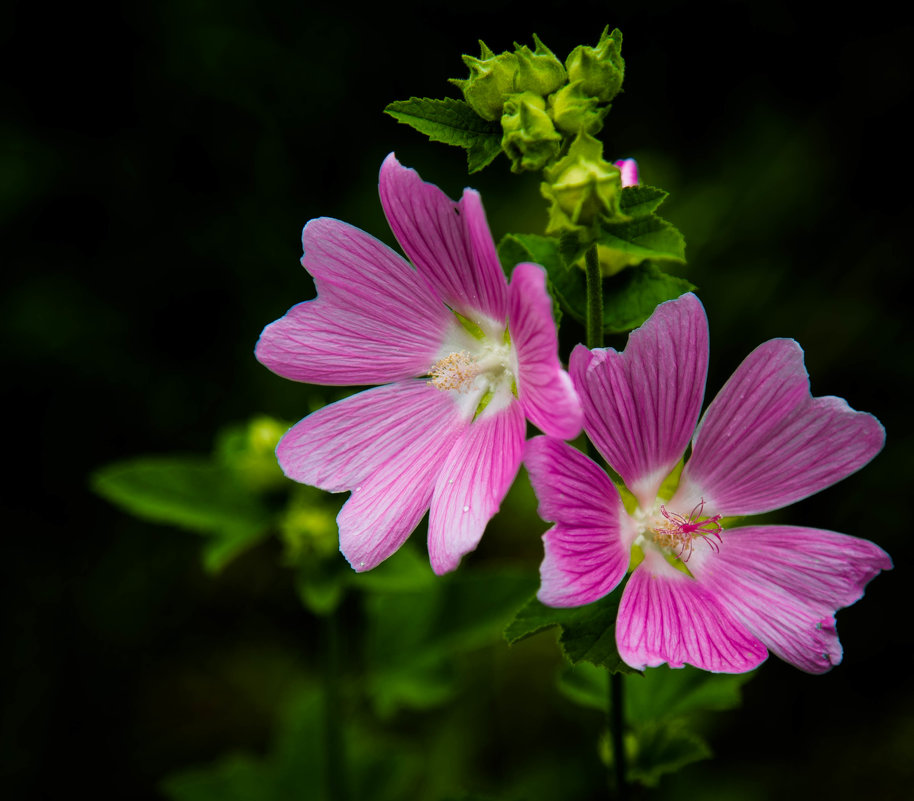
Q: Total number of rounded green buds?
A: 6